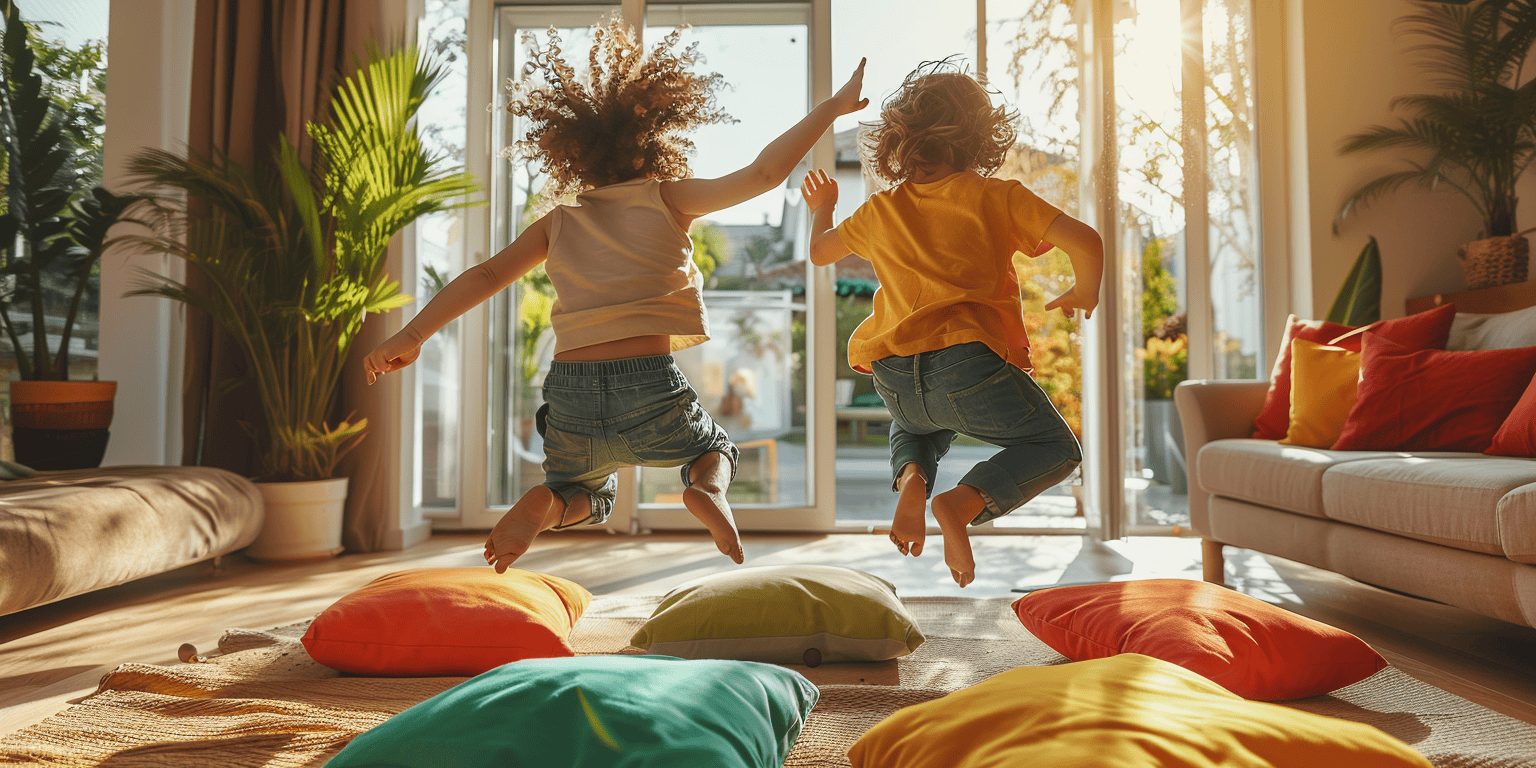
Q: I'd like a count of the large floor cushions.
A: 5